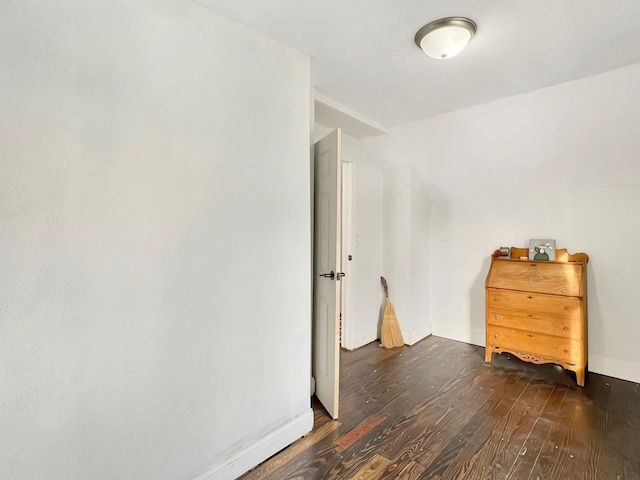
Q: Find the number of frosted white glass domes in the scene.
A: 1